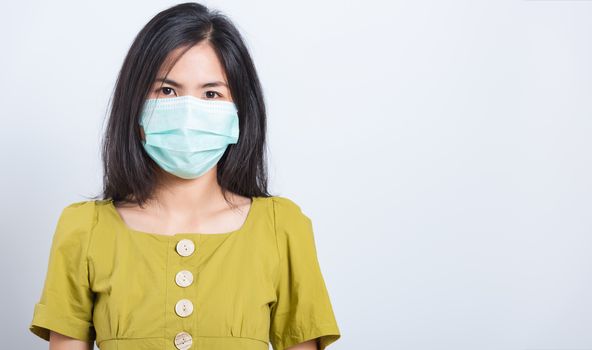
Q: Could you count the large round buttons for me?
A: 4